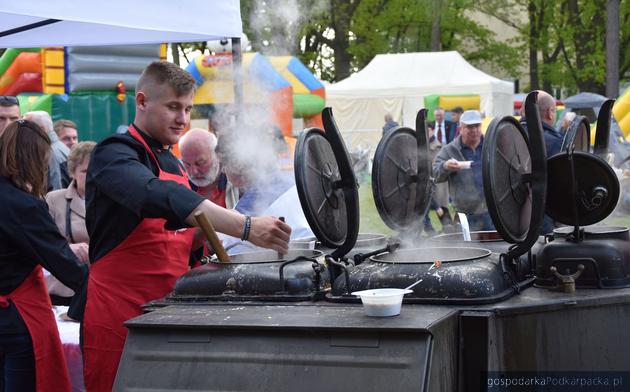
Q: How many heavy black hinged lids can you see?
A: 5